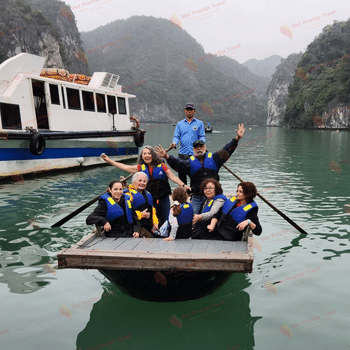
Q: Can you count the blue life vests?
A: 7